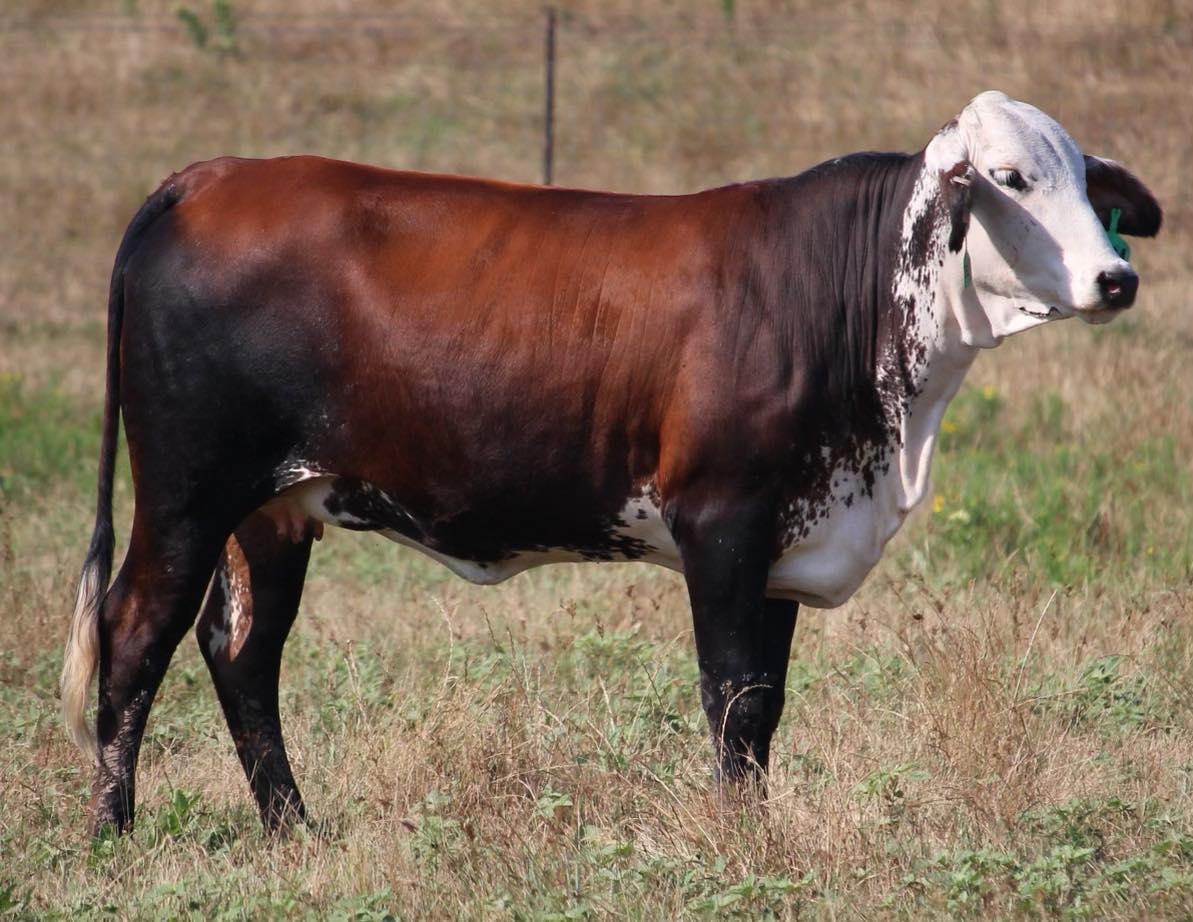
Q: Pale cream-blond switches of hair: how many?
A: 1